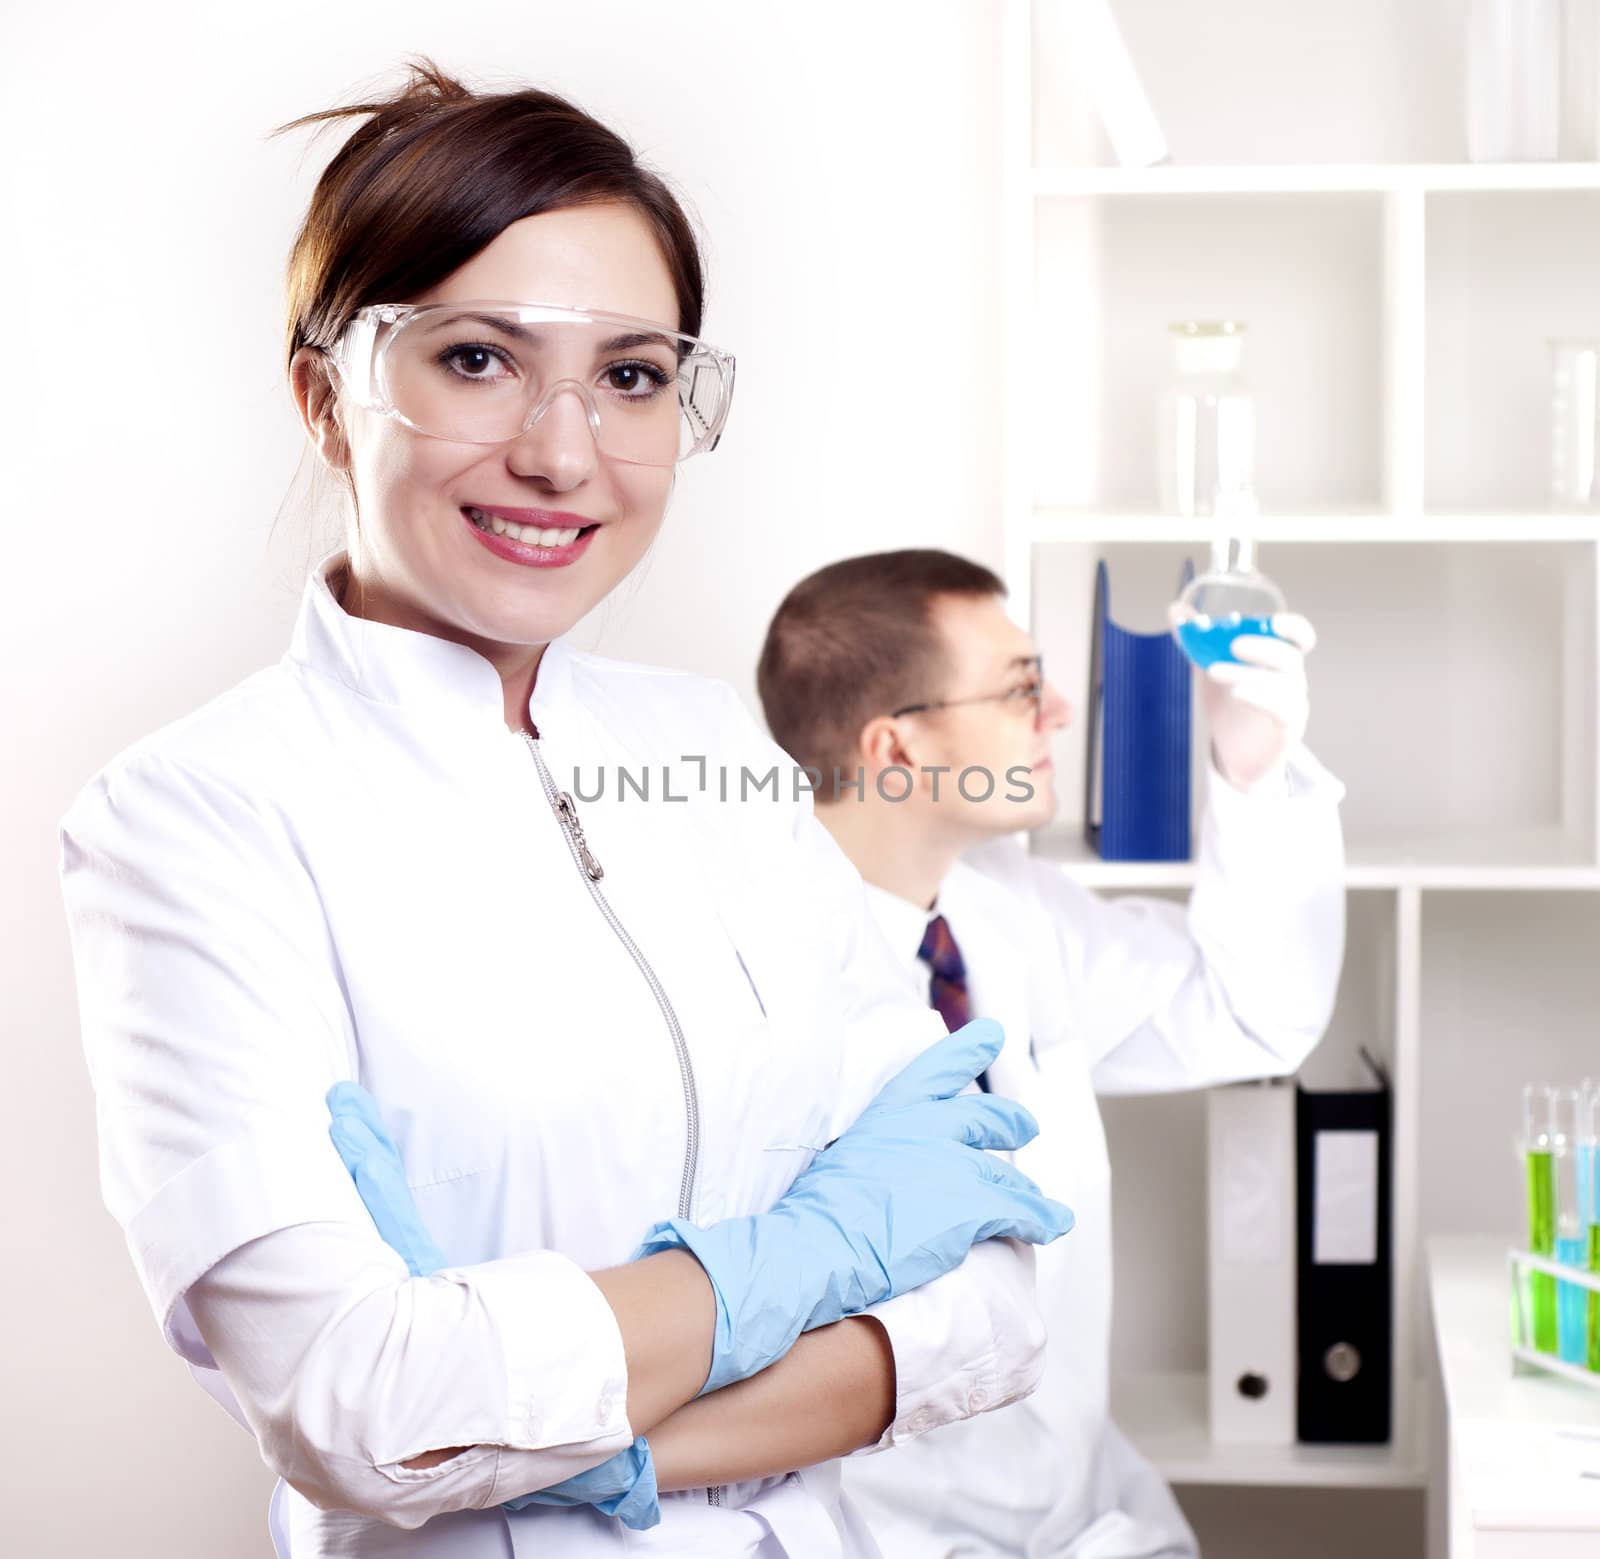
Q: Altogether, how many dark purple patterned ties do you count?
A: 1